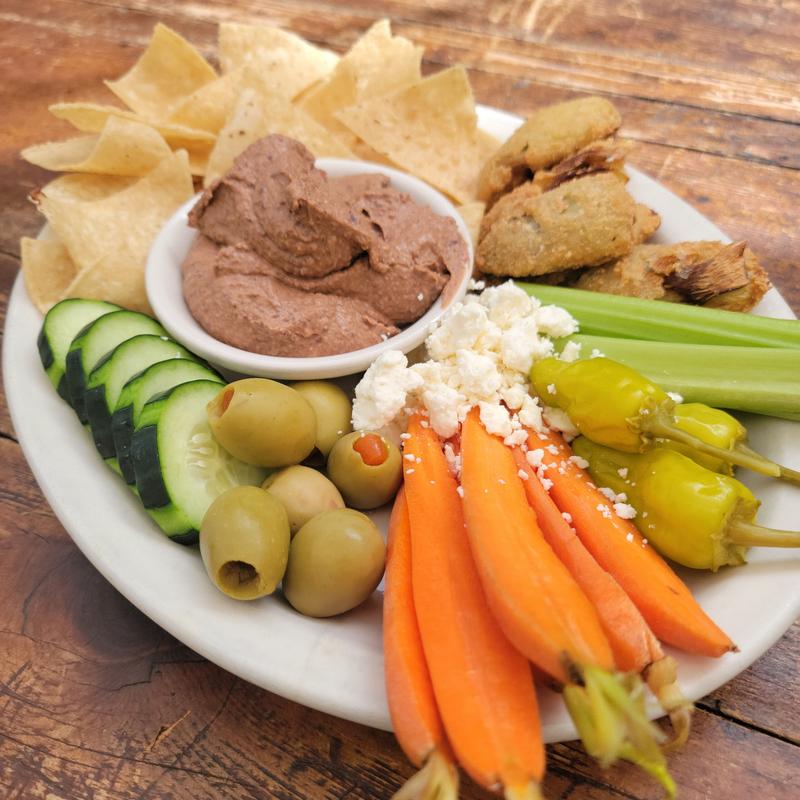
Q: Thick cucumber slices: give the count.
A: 5